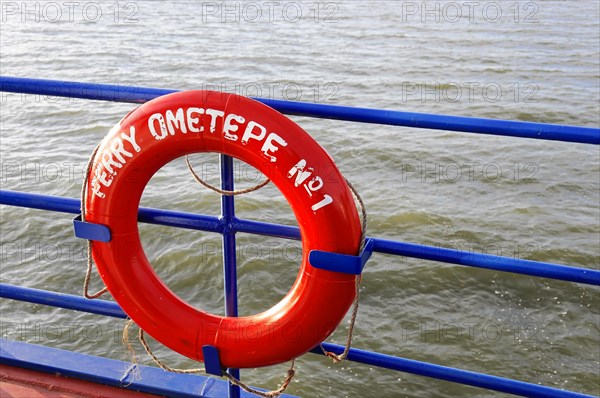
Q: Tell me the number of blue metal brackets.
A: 3